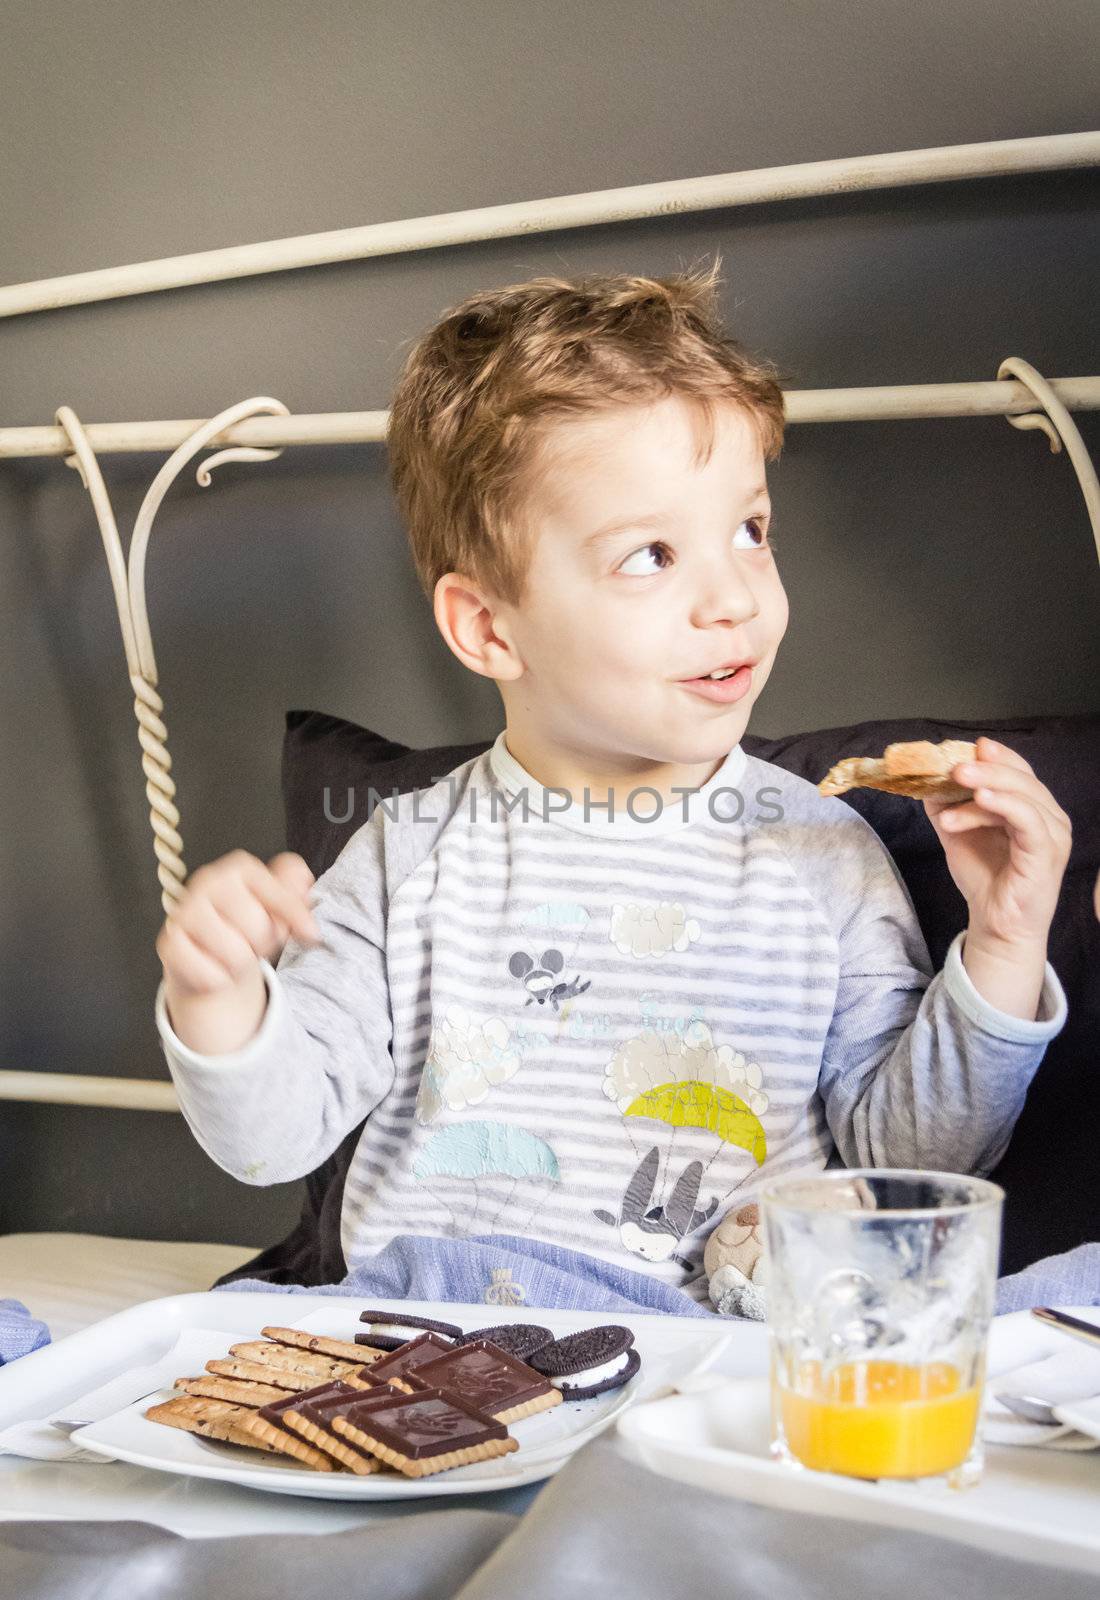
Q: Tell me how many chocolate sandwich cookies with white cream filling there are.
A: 3